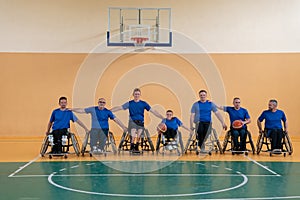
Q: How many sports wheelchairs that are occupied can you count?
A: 7